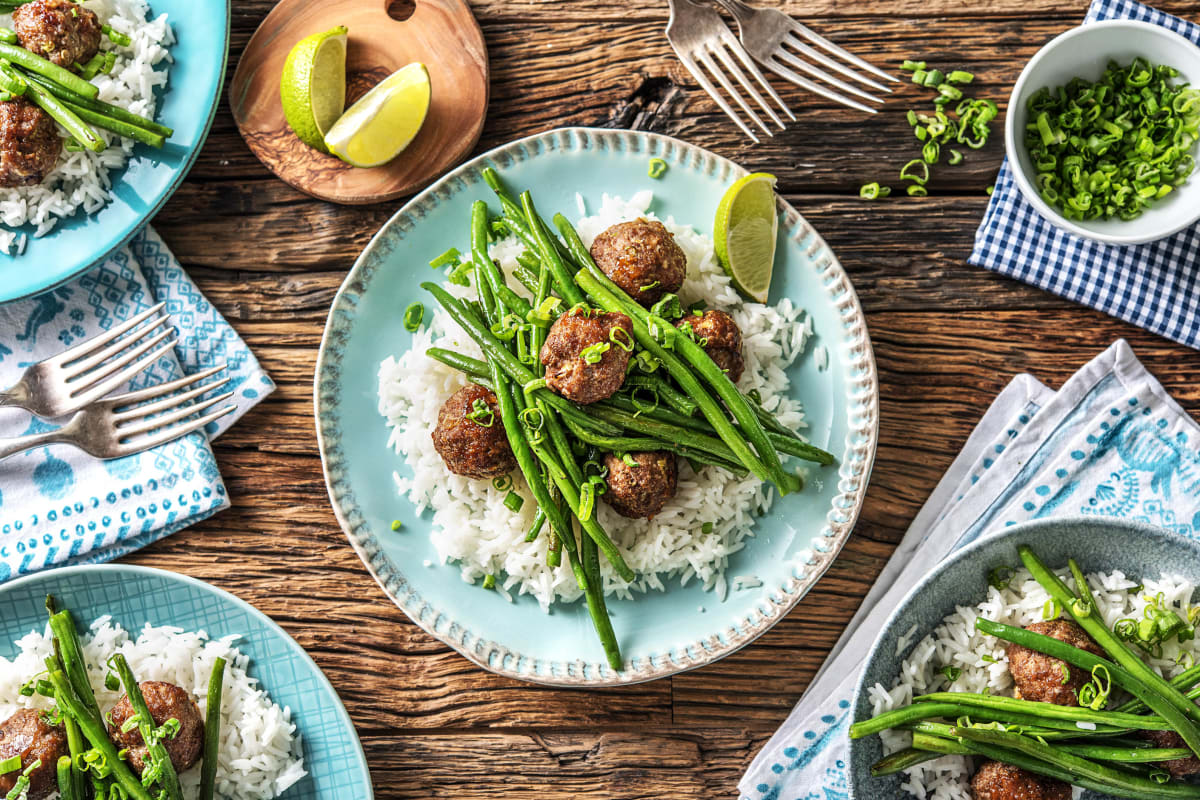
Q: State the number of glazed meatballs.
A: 12